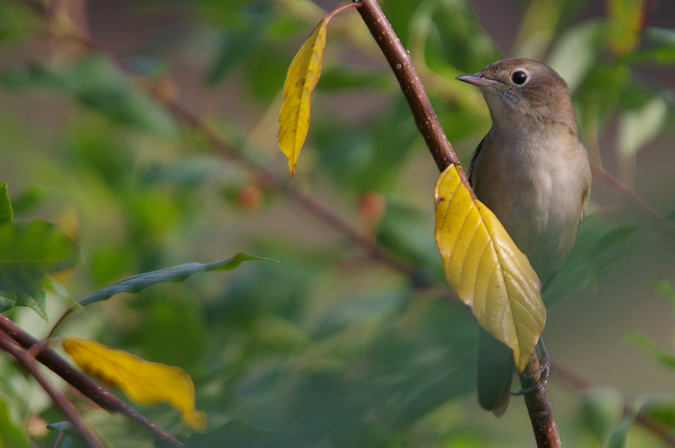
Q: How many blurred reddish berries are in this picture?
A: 2